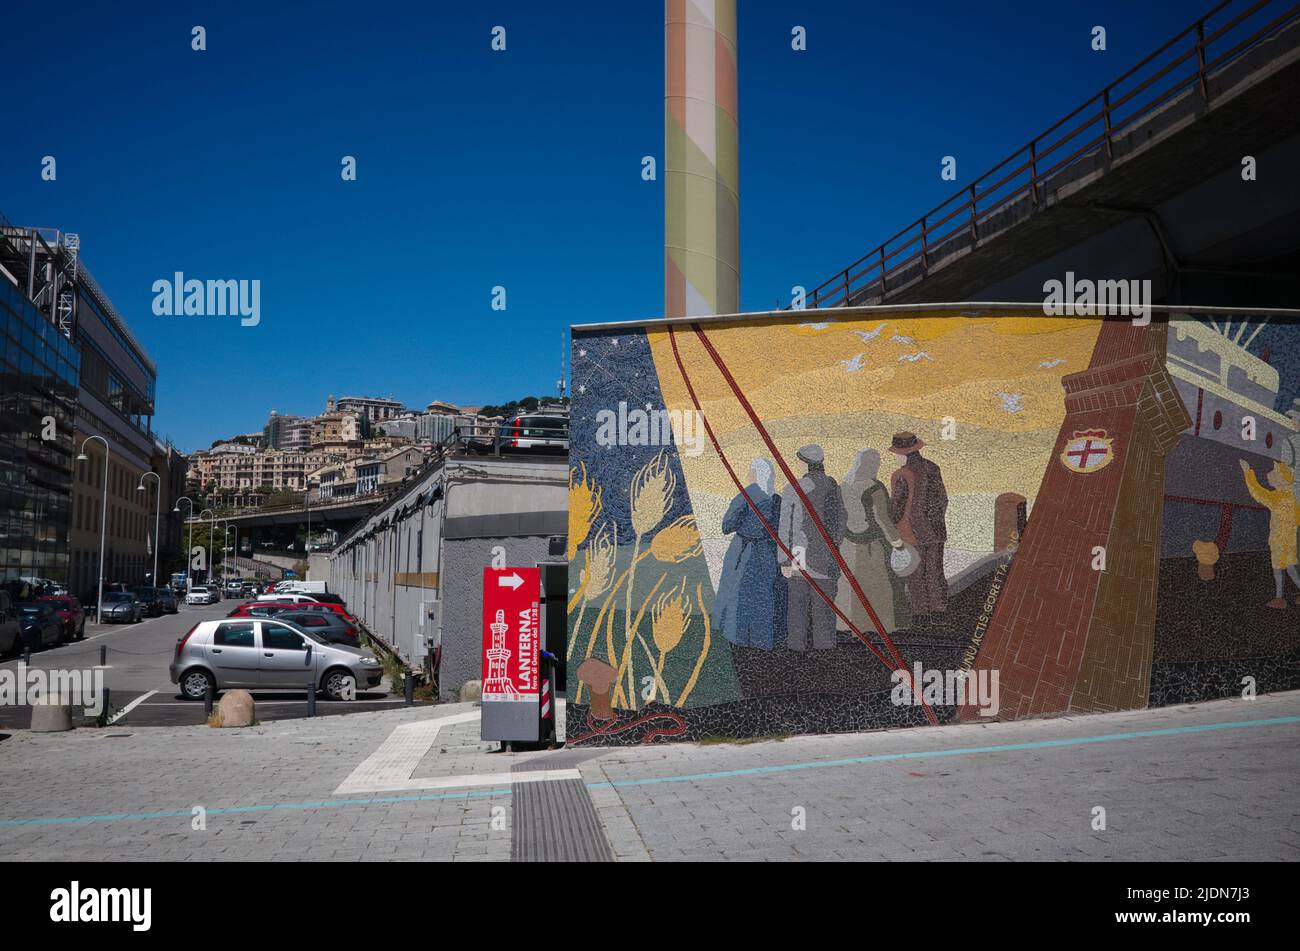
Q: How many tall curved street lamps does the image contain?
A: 6